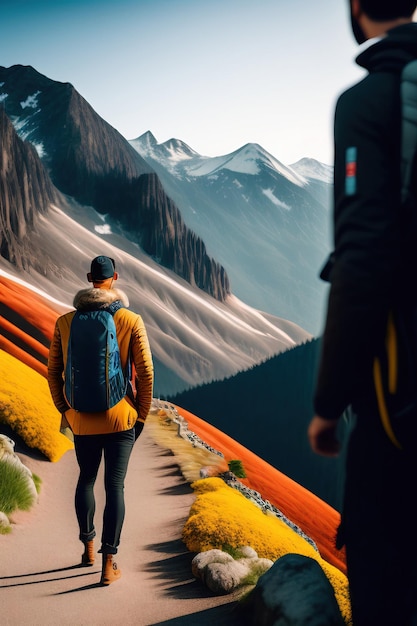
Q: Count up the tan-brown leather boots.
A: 2